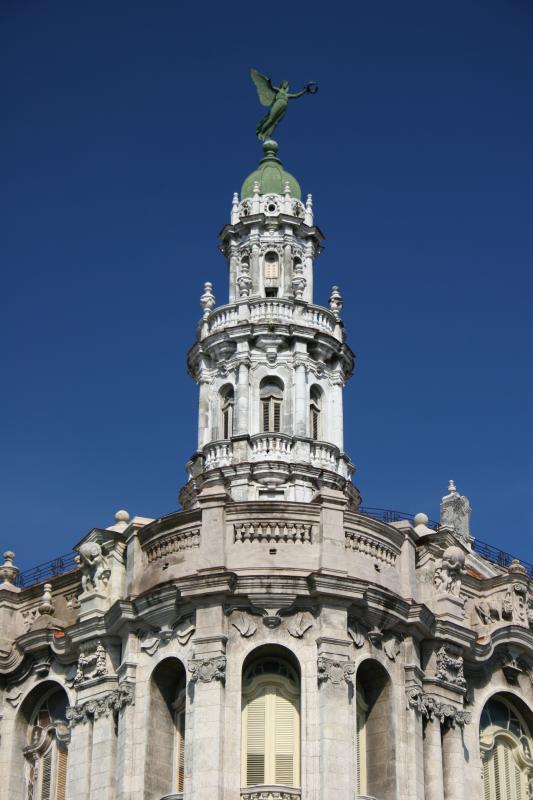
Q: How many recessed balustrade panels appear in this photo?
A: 3